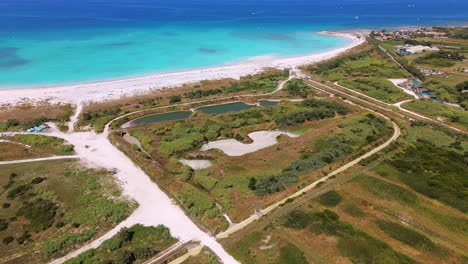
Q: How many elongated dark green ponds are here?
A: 3